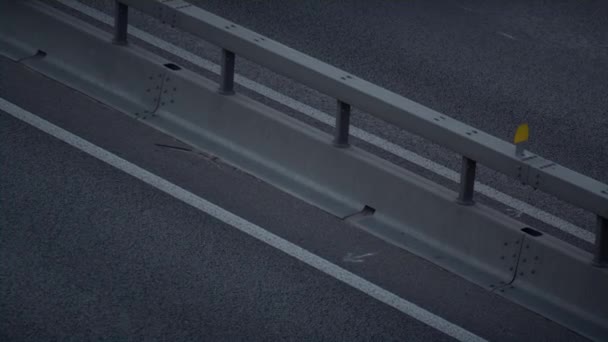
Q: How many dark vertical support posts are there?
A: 5